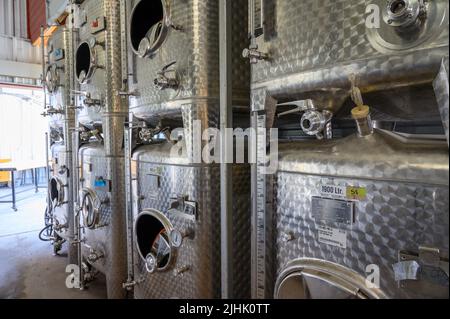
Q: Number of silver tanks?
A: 8